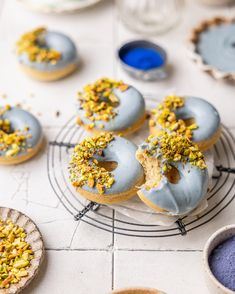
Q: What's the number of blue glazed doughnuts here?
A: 6